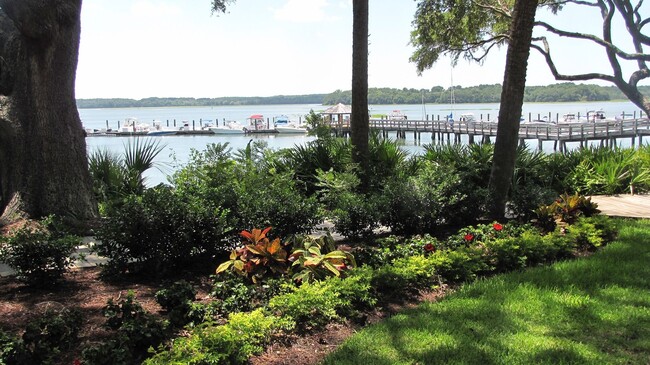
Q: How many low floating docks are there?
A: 1